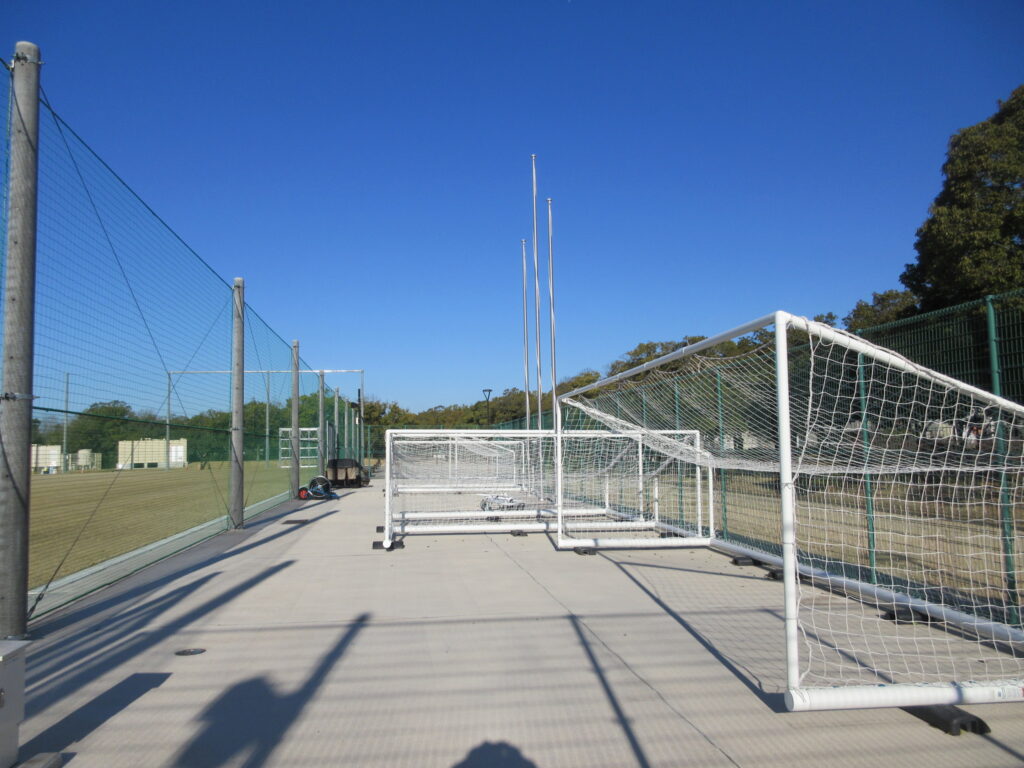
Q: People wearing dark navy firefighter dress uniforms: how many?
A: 0